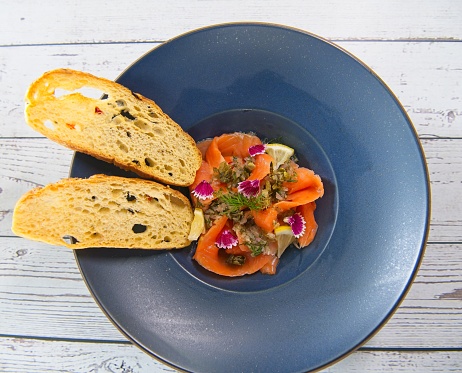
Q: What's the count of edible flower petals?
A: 5